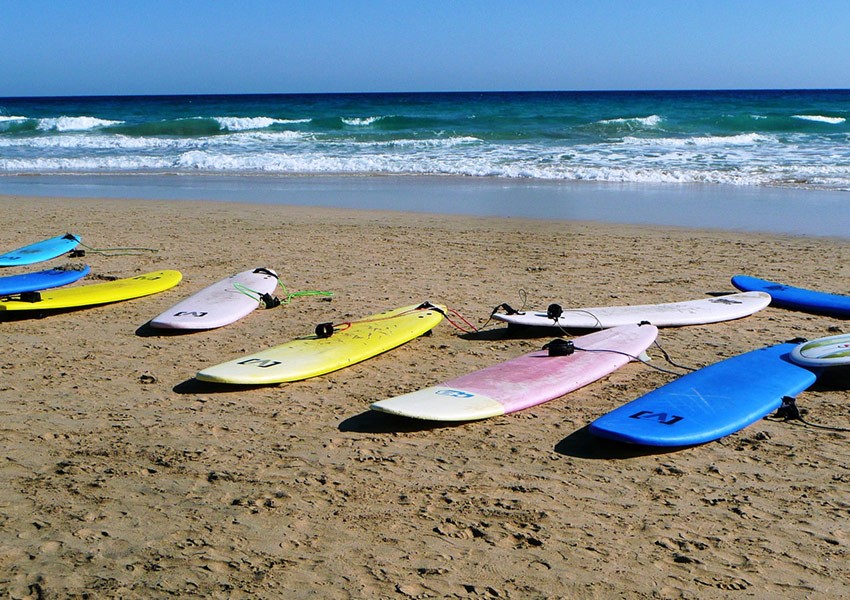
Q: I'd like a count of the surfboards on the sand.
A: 10